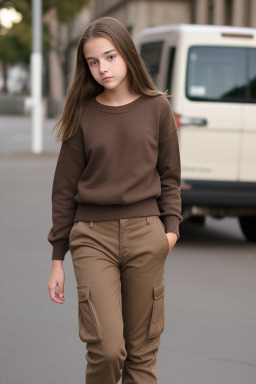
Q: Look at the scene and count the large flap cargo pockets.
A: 2